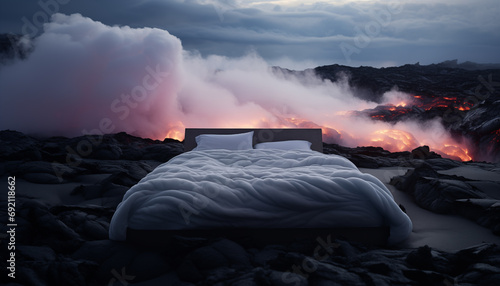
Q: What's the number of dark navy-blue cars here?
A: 0